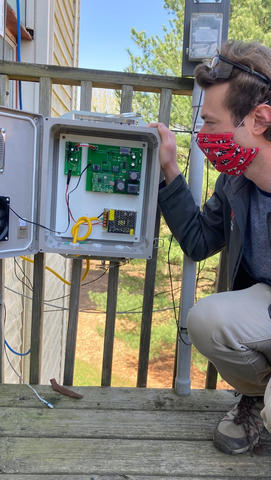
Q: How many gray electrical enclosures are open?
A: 1